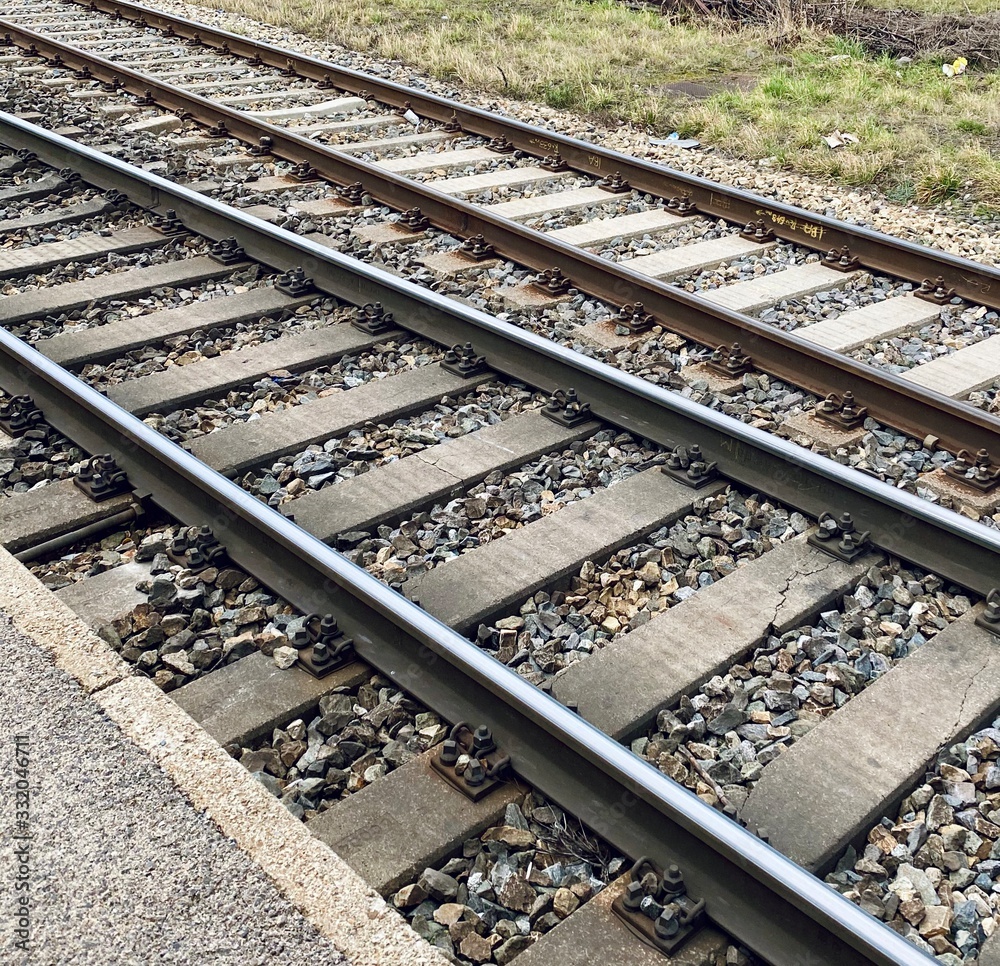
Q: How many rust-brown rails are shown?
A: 2